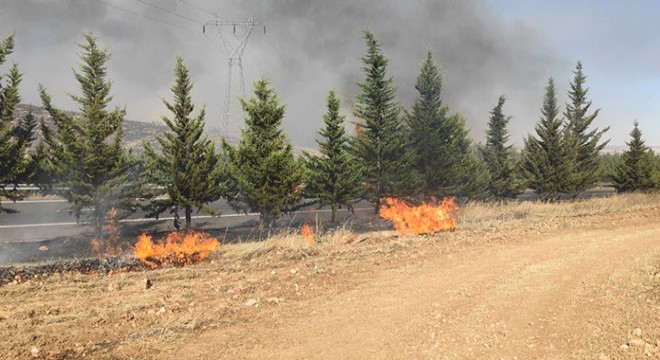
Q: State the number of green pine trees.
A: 11